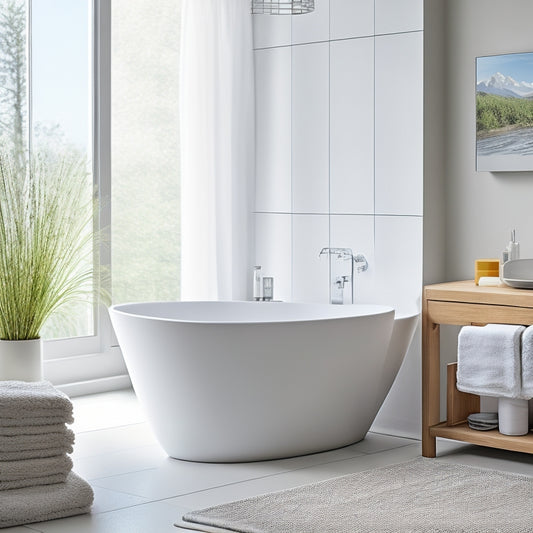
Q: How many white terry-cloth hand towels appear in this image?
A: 2